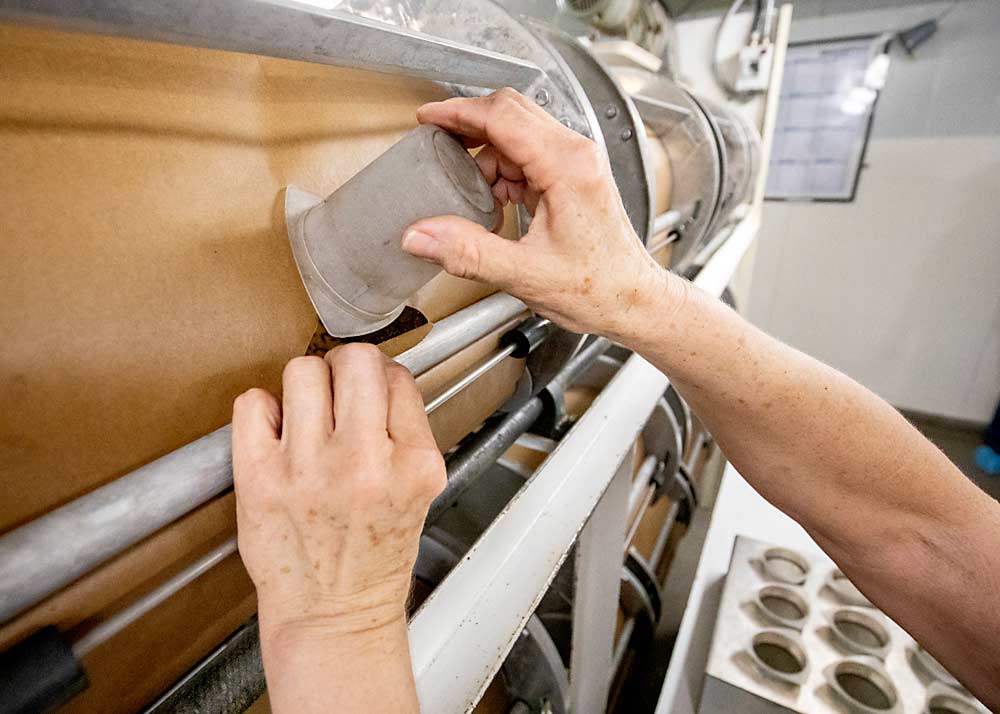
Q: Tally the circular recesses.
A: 8